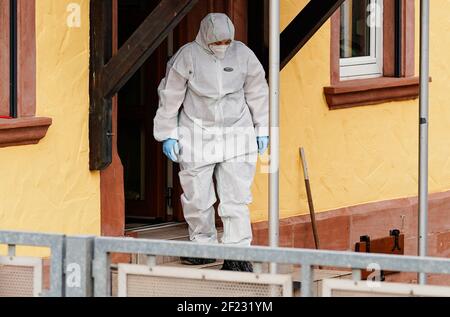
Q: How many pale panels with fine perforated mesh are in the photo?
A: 3